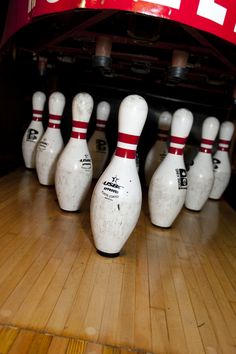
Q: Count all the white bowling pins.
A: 9